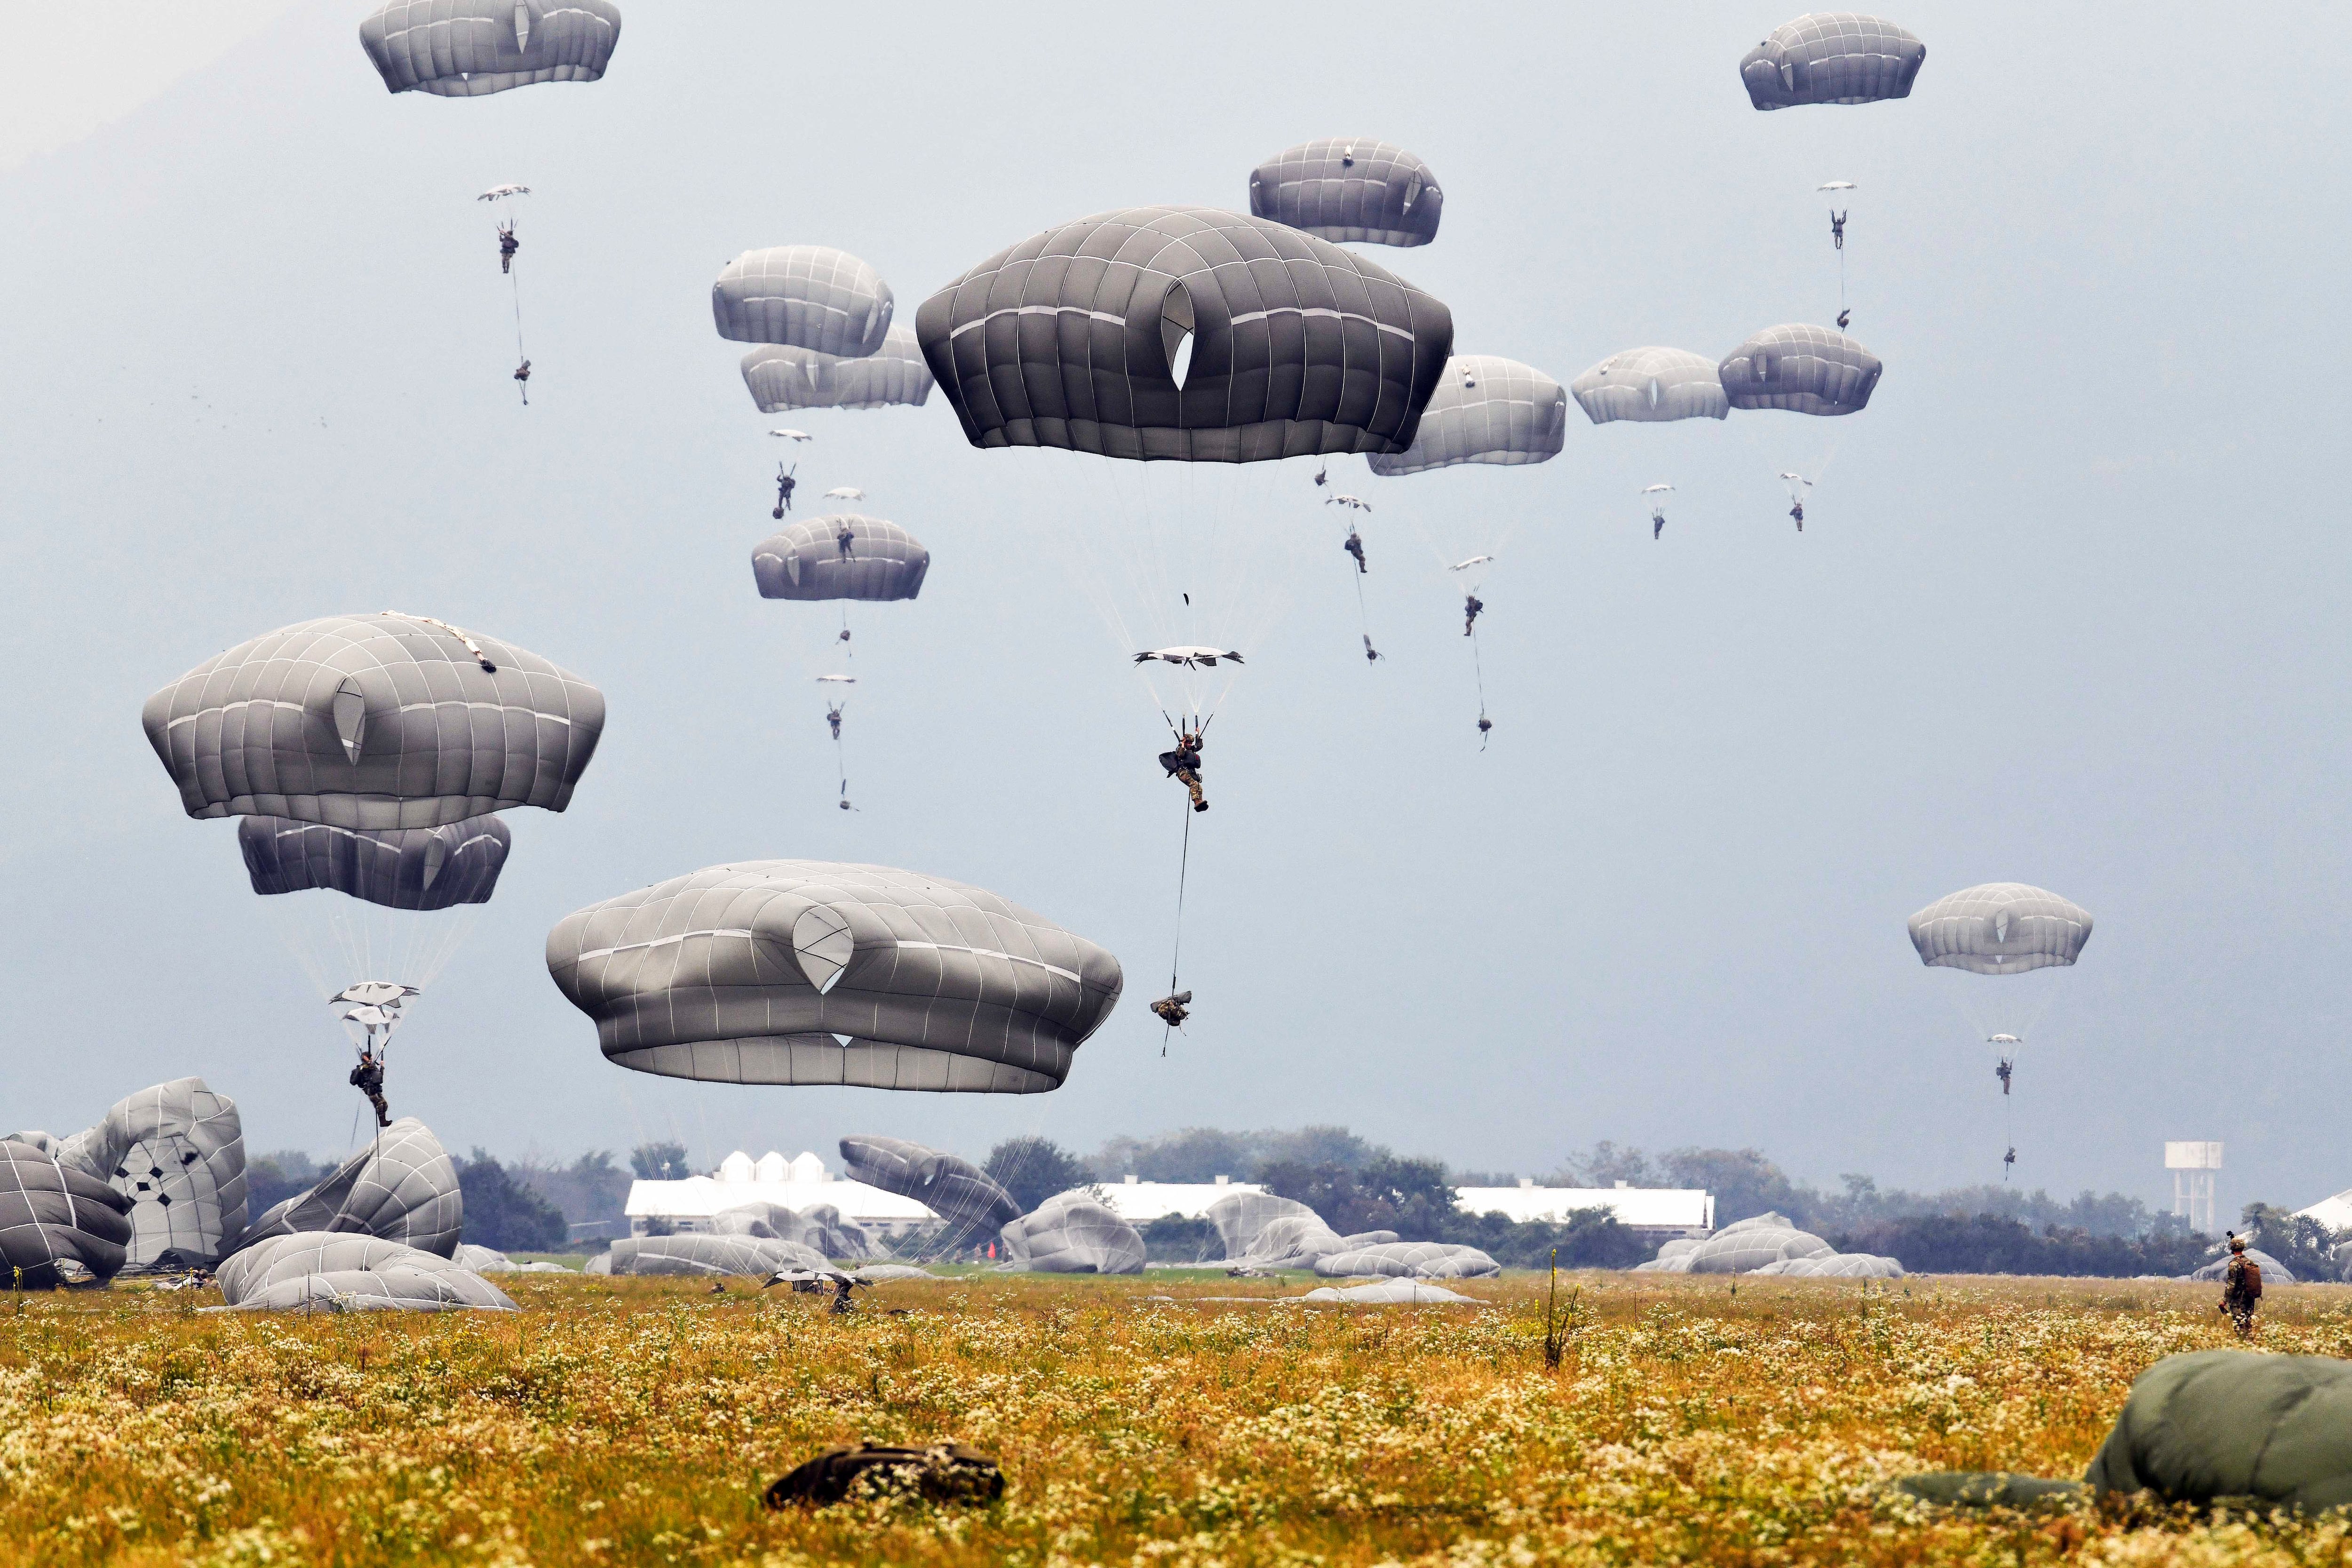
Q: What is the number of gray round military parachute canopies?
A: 14